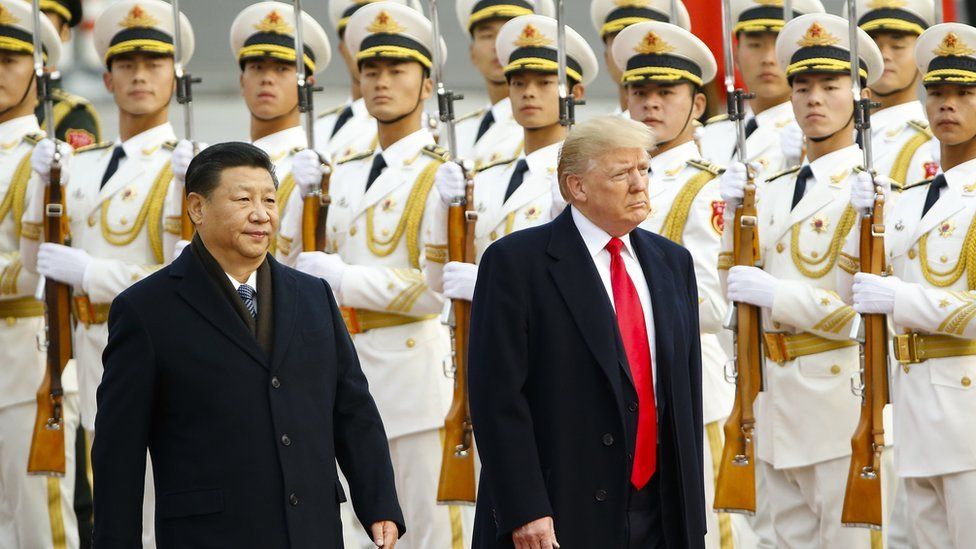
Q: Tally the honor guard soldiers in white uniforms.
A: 13